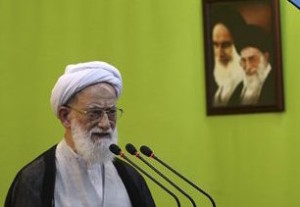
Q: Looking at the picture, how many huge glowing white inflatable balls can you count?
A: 0